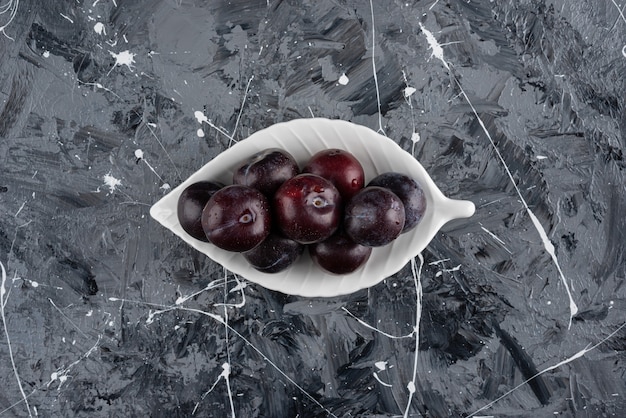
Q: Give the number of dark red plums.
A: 9